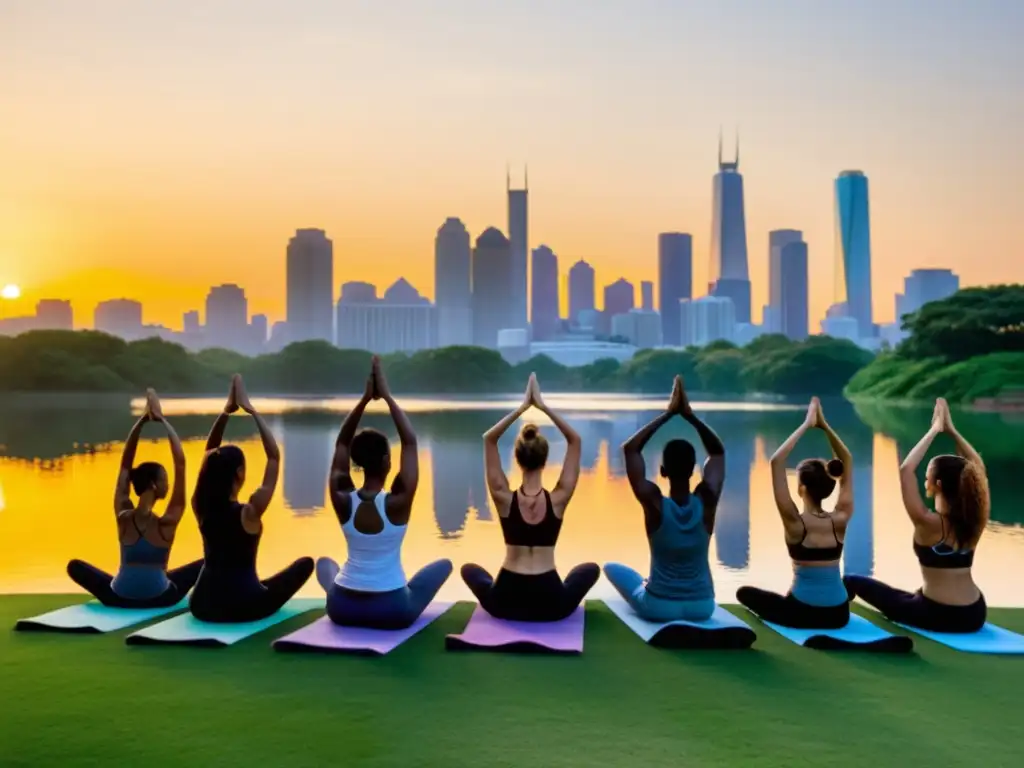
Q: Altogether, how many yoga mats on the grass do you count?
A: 7